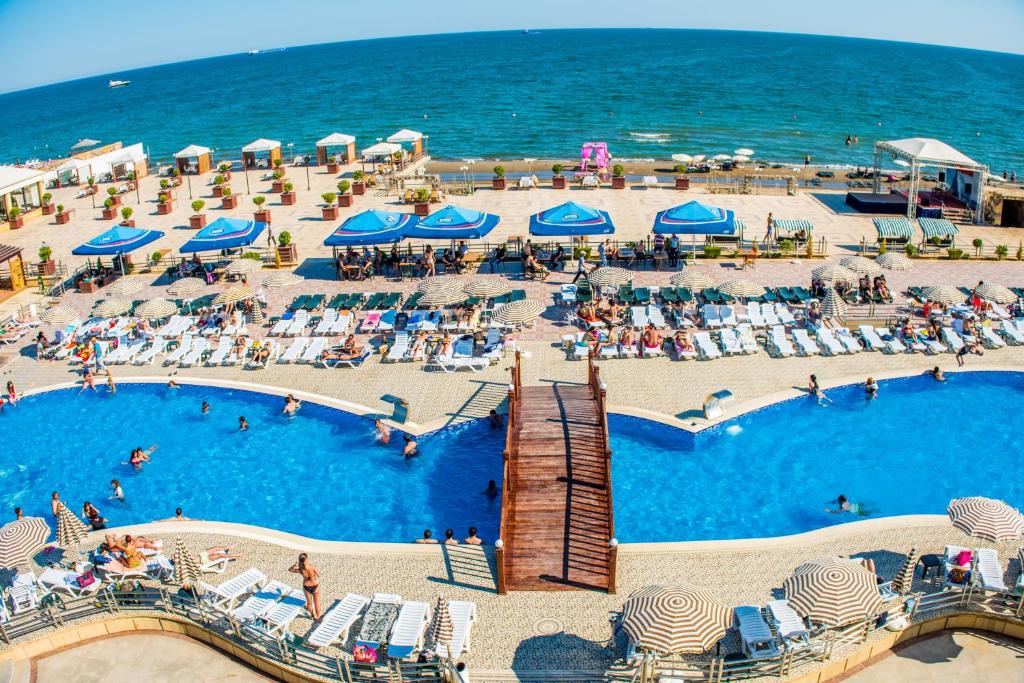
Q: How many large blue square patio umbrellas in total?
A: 6